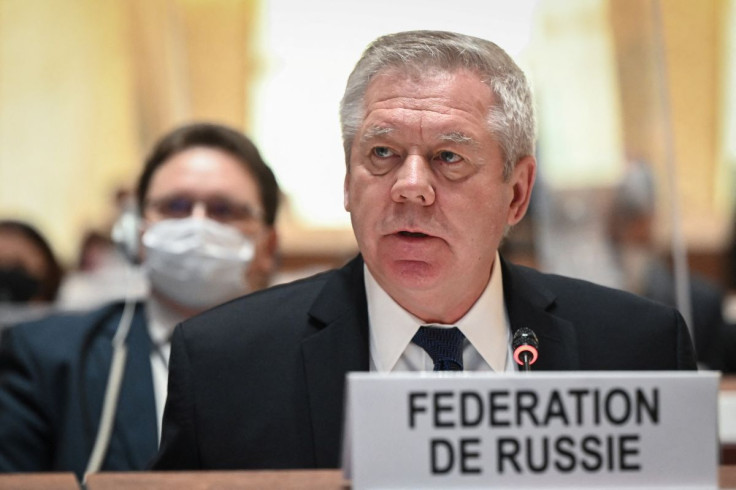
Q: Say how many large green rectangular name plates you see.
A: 0